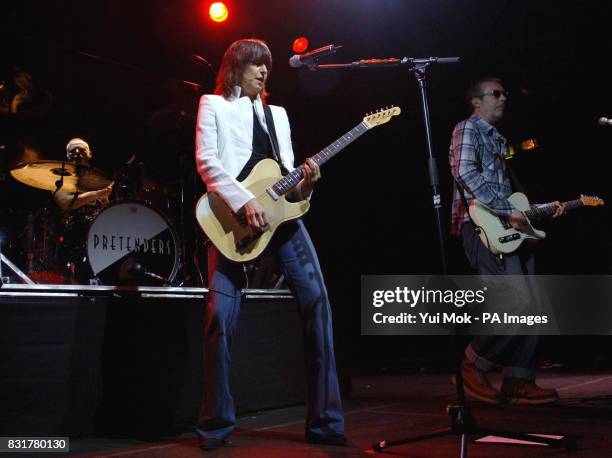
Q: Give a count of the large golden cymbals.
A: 1